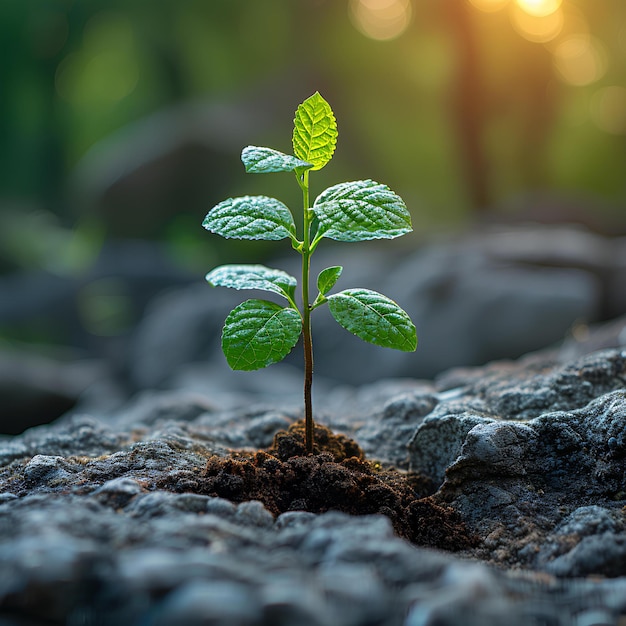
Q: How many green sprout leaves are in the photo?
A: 8